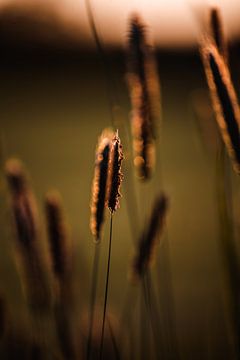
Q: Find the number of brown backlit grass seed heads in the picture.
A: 8